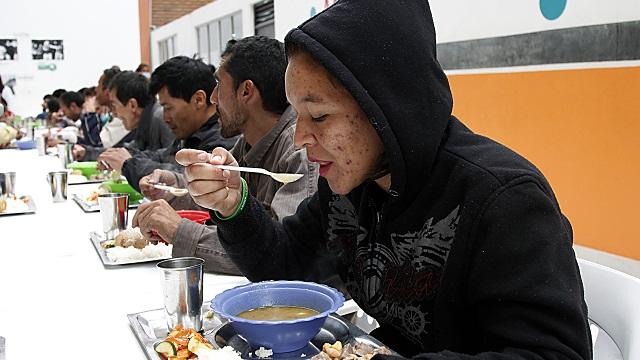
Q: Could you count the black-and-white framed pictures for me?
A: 2